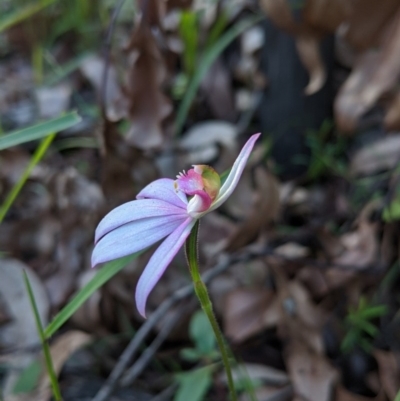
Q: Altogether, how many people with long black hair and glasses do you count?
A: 0